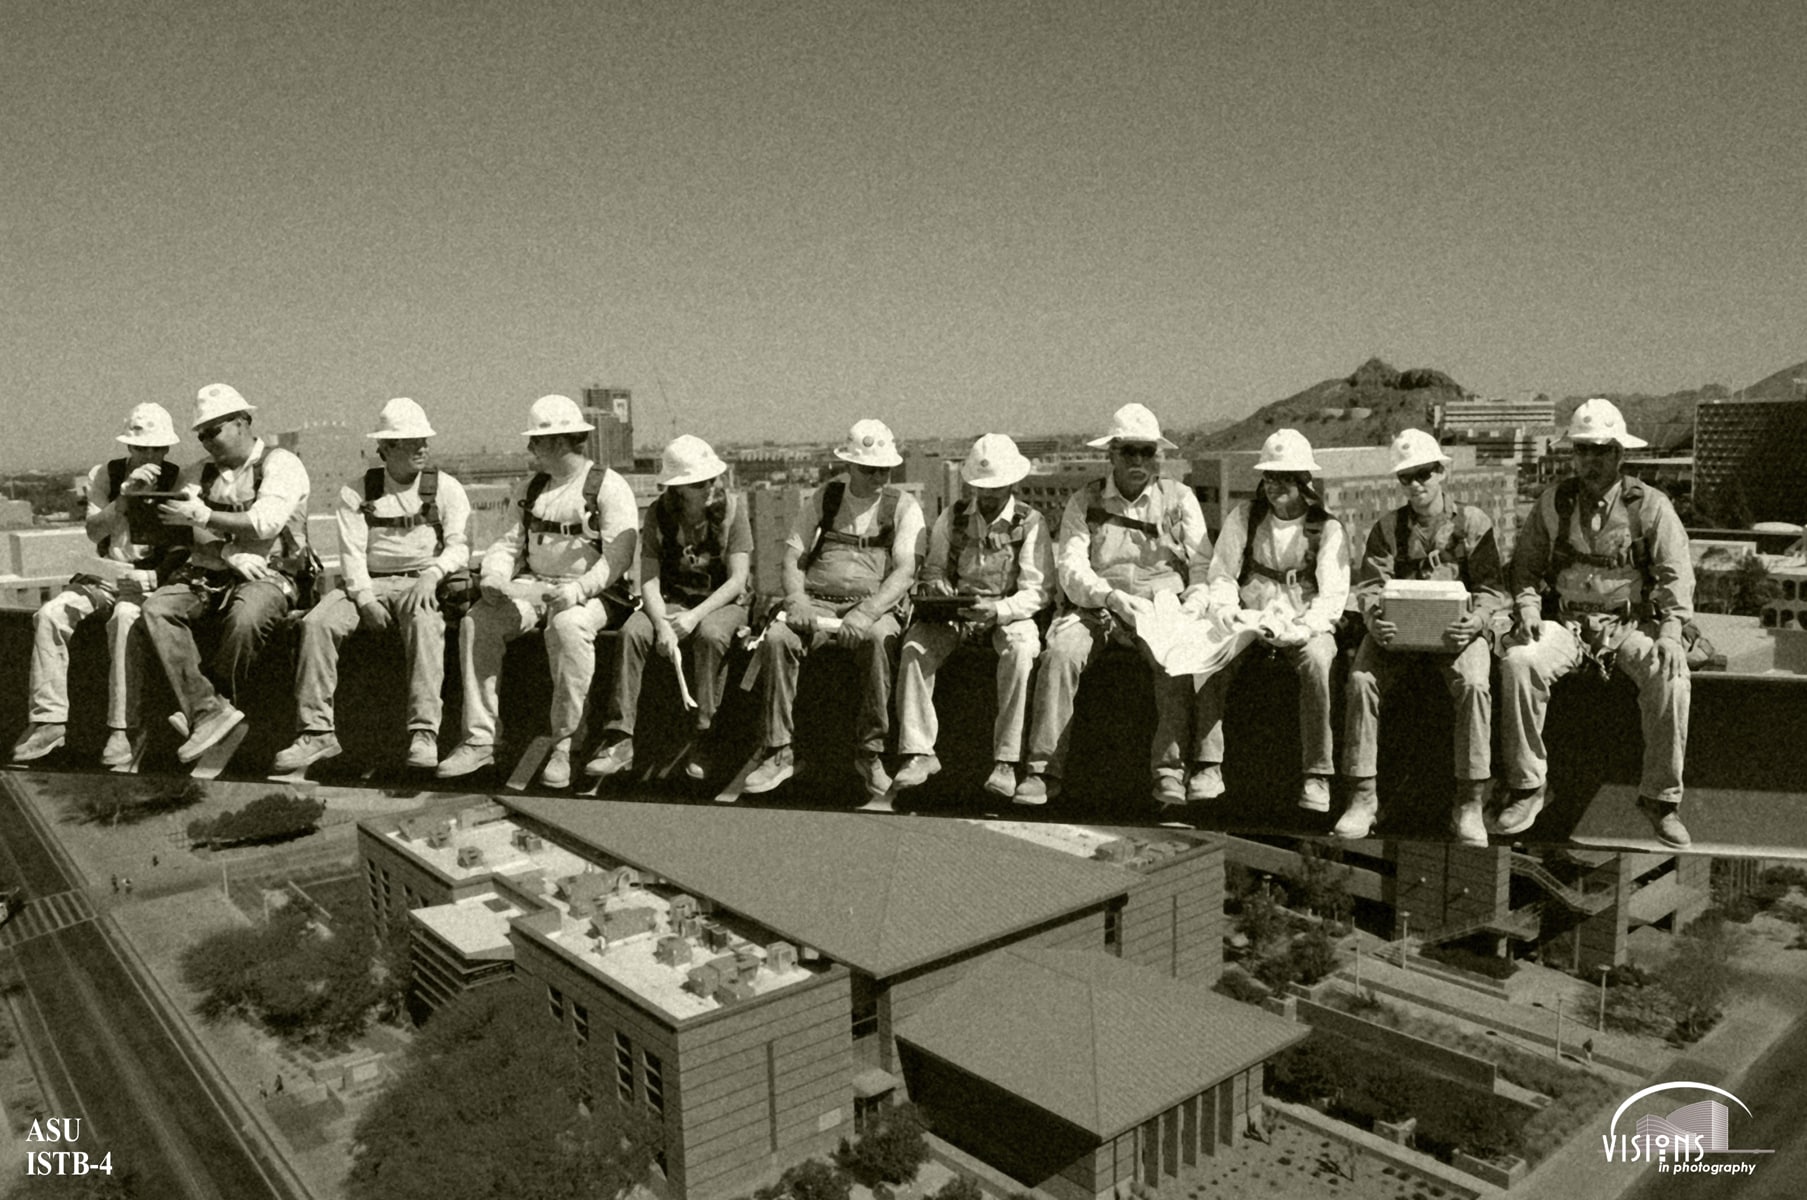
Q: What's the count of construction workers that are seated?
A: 11